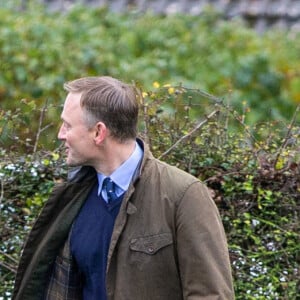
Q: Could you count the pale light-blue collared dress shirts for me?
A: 1